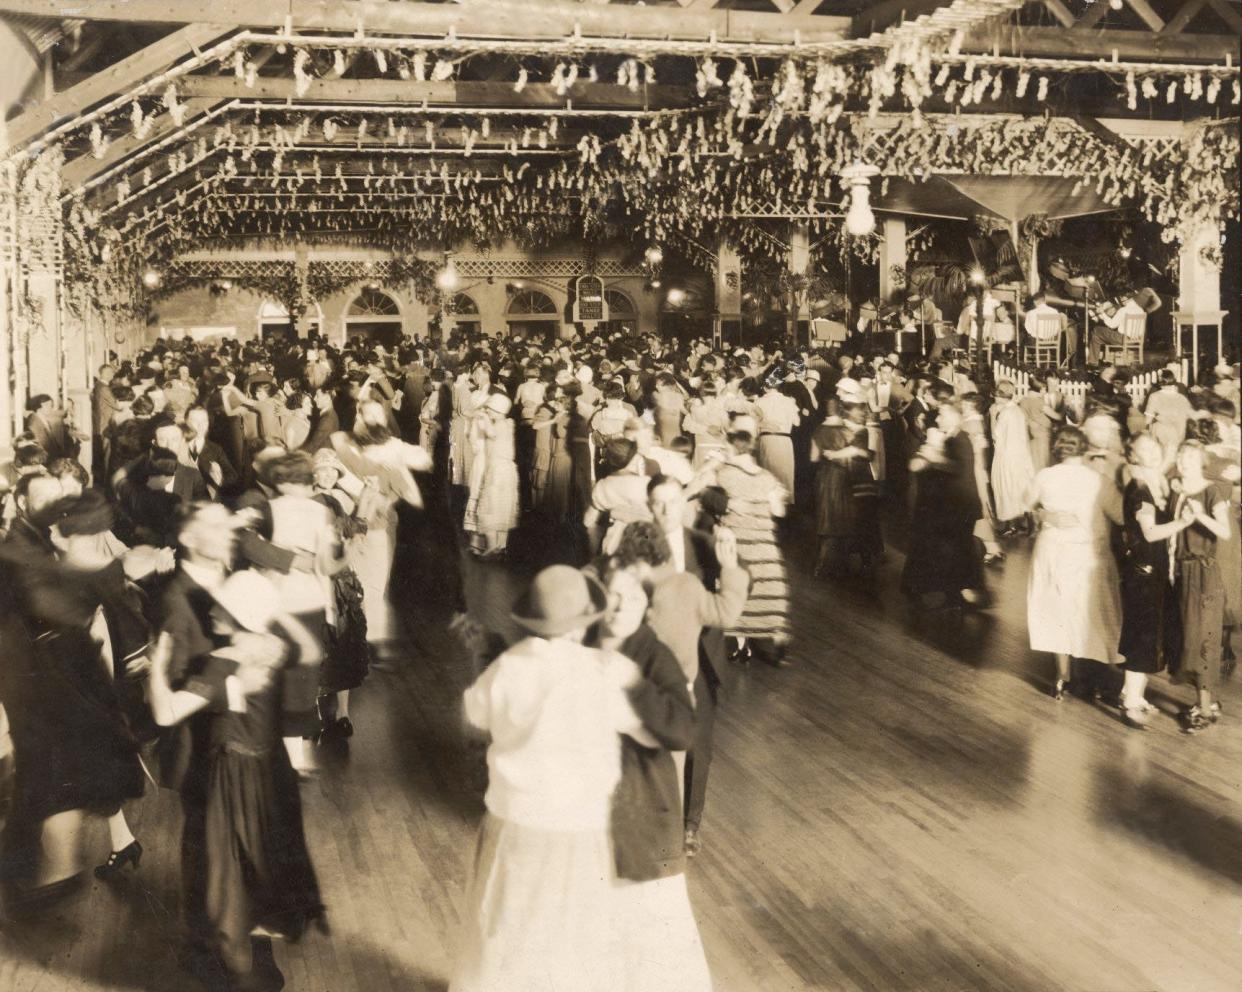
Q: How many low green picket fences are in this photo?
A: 0